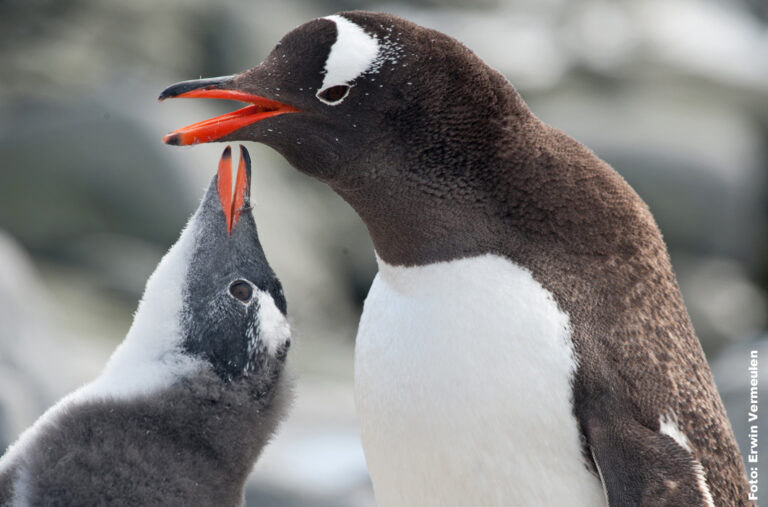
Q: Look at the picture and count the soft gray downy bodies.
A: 1